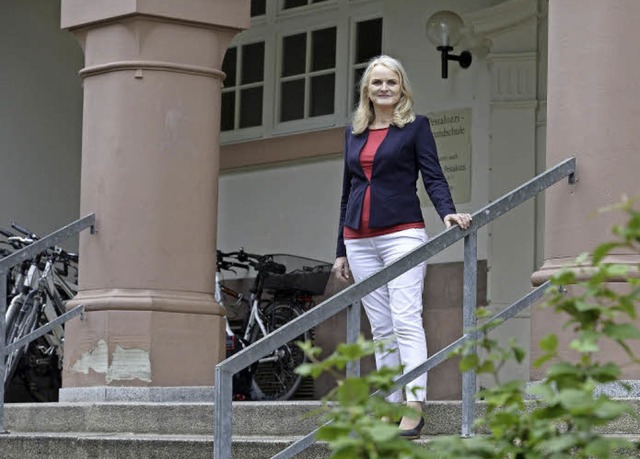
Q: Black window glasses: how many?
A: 13